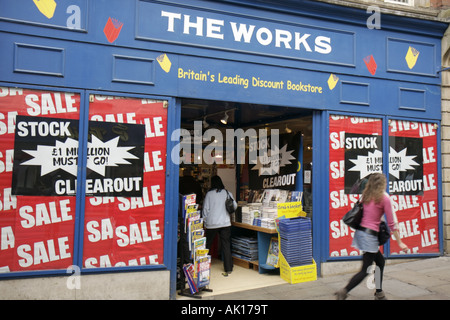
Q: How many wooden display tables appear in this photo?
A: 1